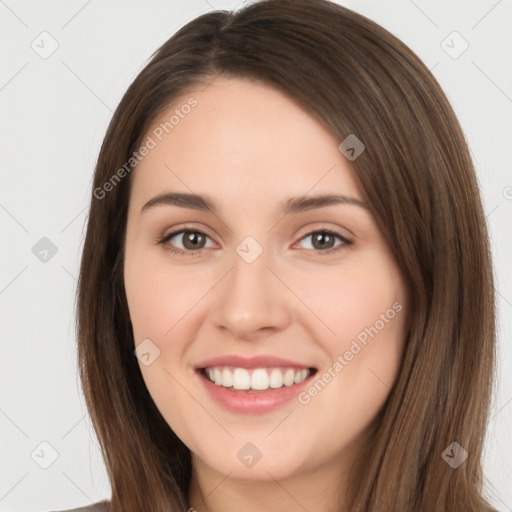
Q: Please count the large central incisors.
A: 2